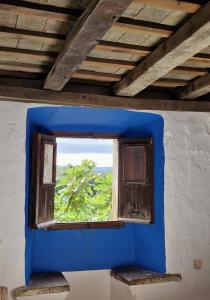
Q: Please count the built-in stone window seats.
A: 2